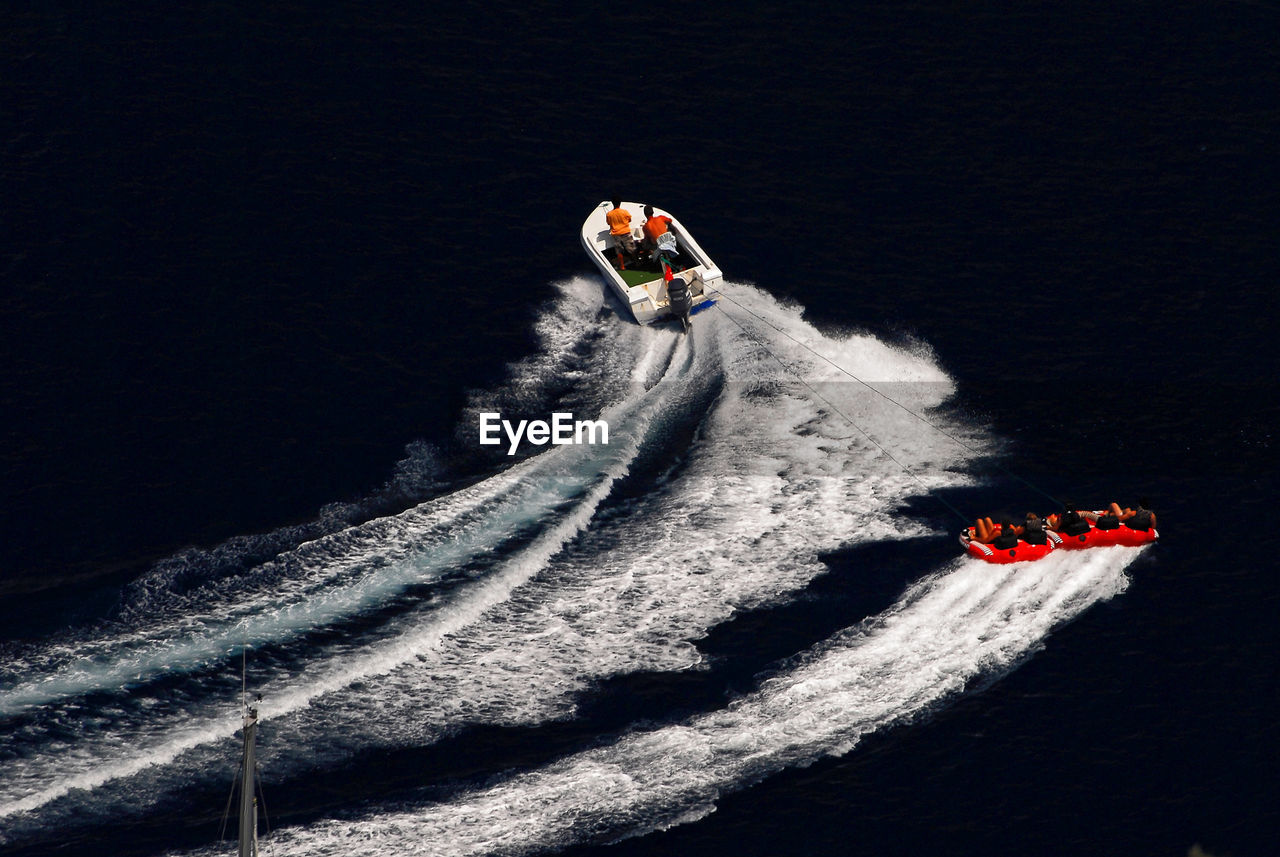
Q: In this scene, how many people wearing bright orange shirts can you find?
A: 2